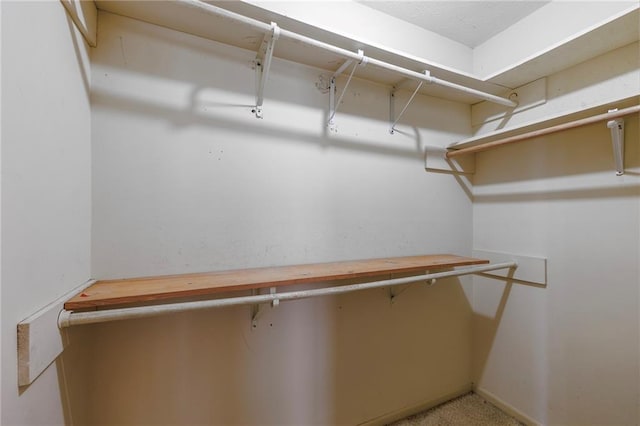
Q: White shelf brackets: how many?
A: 6